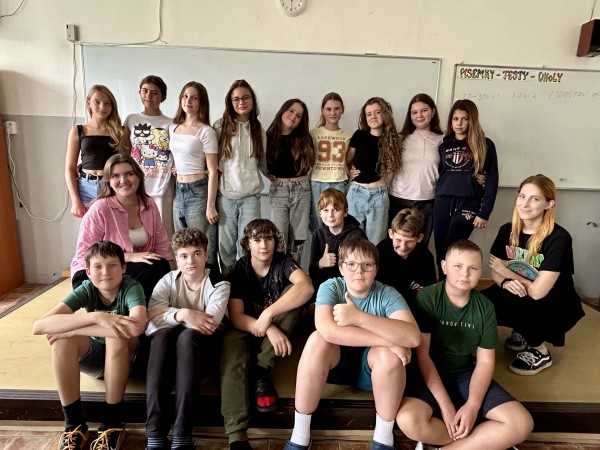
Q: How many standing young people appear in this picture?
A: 9